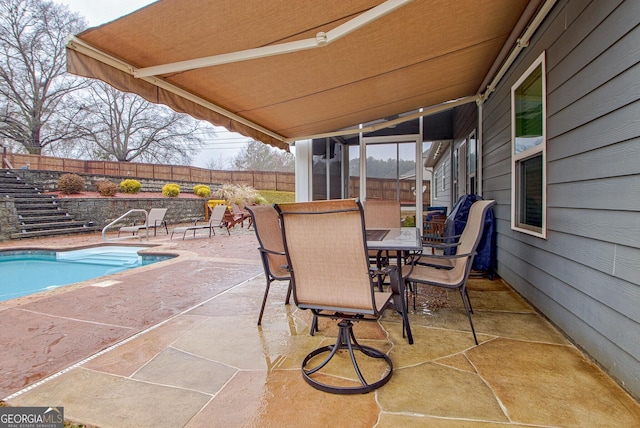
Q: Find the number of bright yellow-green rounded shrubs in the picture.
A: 3